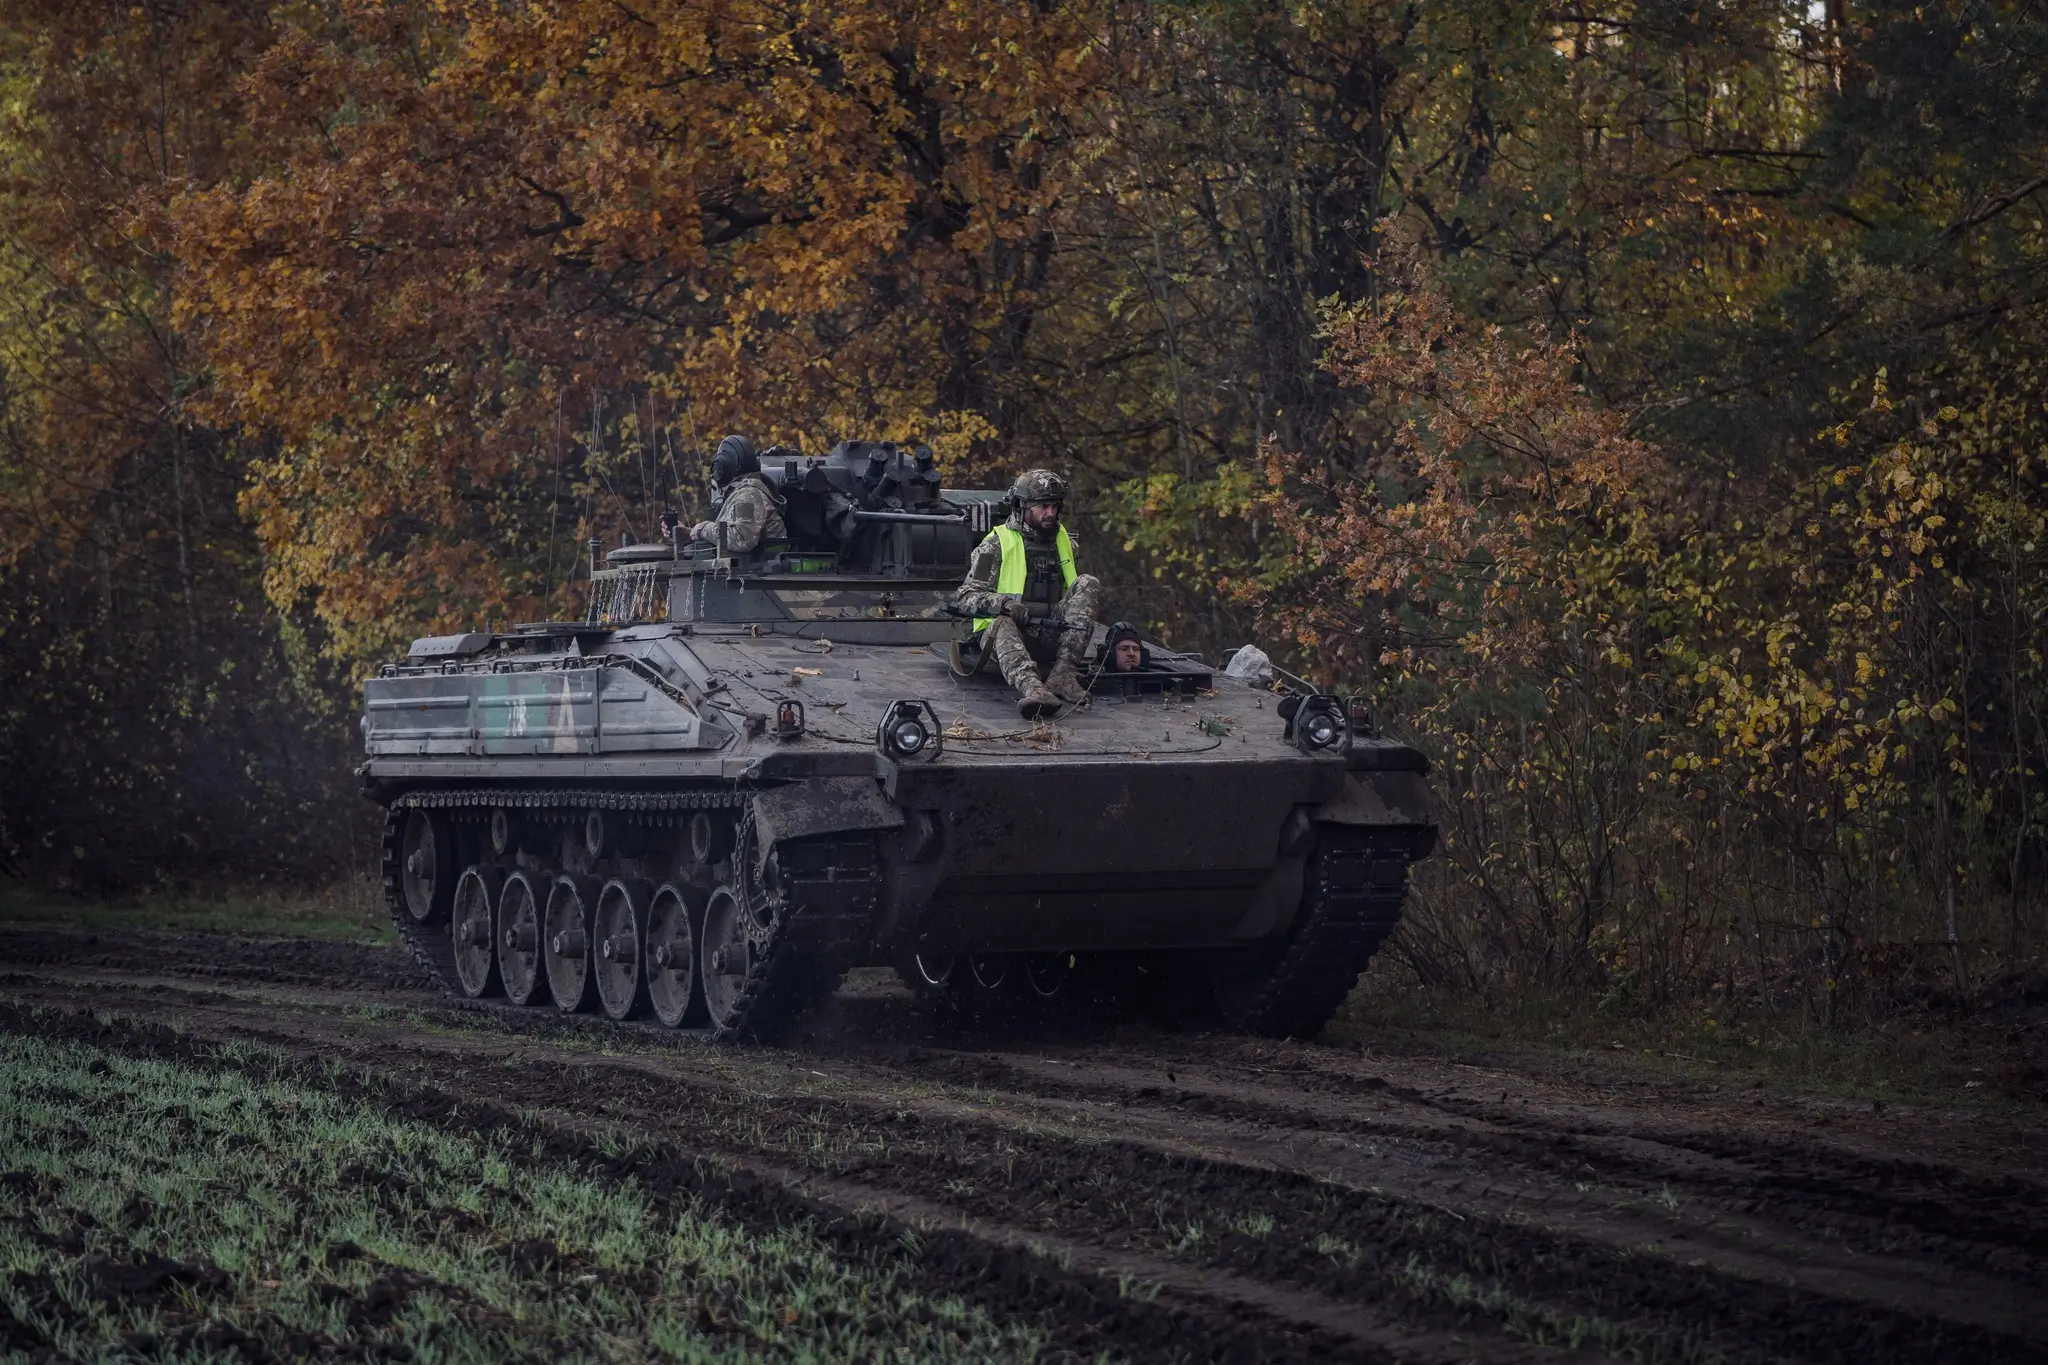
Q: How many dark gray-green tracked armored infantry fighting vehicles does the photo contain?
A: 1